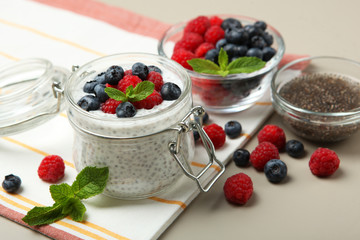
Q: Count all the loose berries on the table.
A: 13